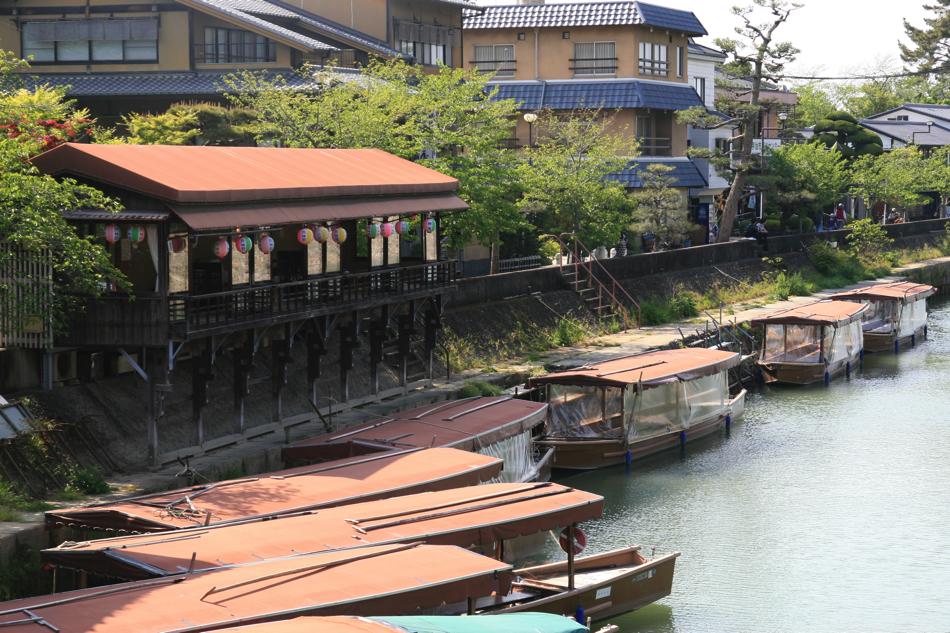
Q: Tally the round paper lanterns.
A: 13